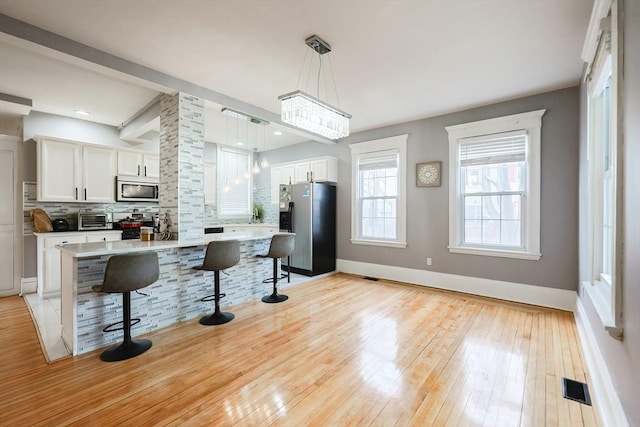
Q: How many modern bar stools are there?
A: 3